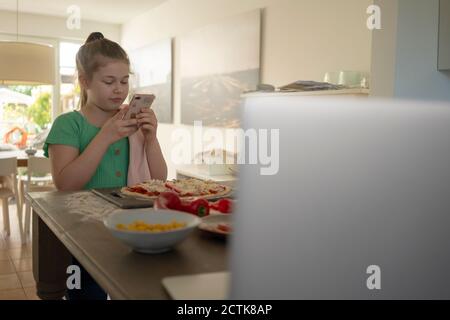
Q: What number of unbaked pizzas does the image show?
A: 1